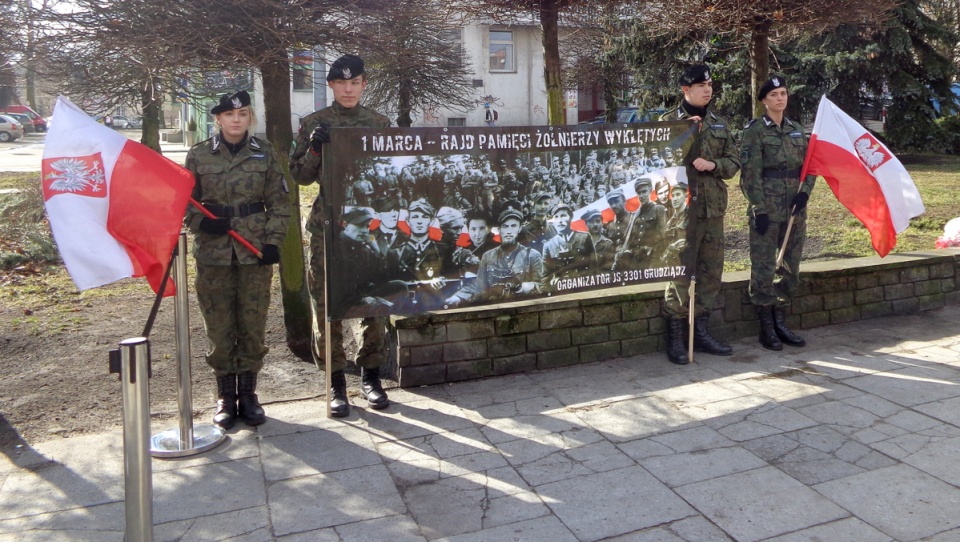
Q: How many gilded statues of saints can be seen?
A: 0